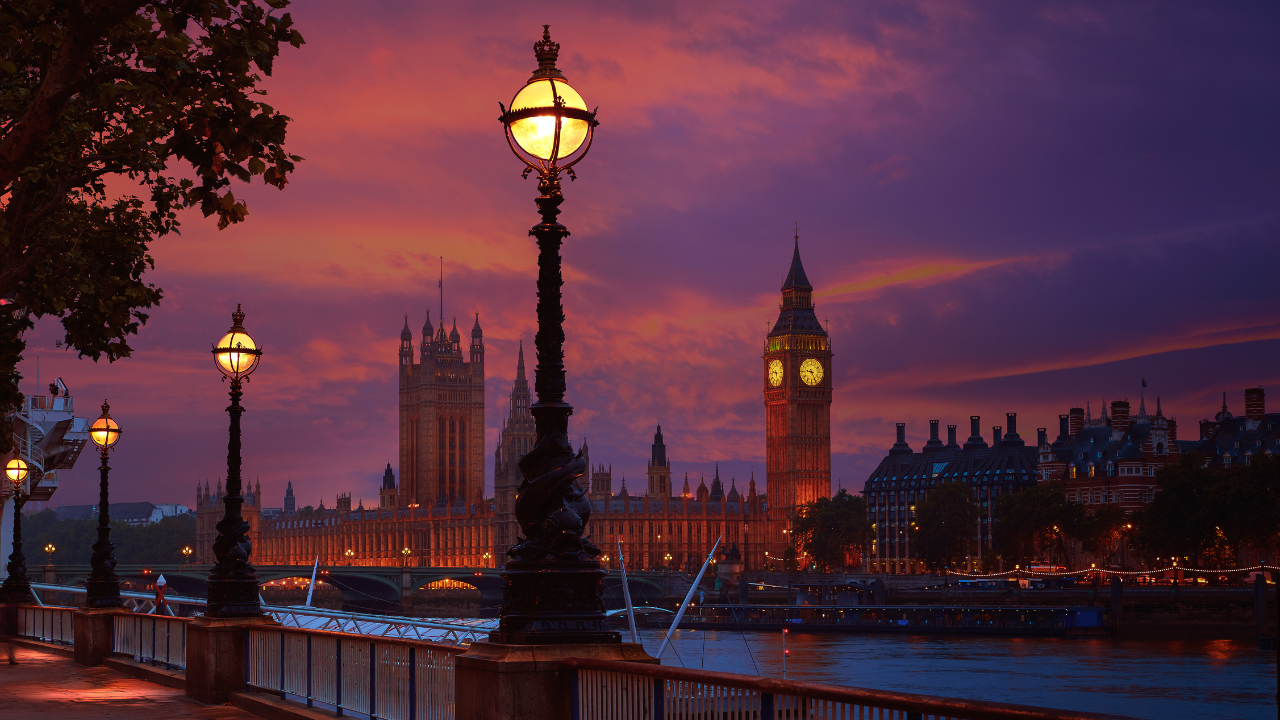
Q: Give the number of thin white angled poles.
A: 3